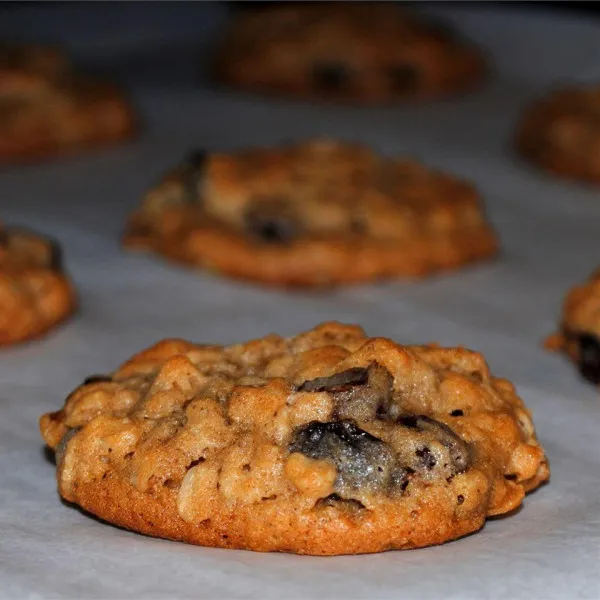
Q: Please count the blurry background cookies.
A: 6